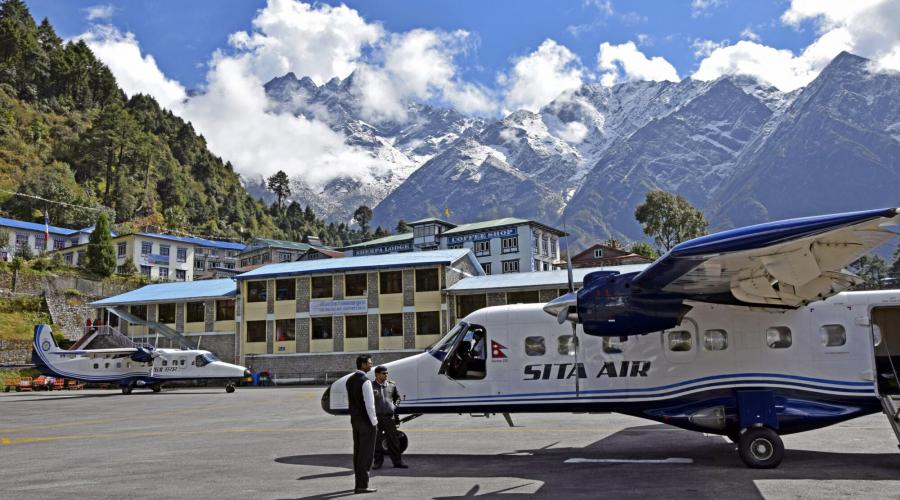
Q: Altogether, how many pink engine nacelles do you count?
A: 0